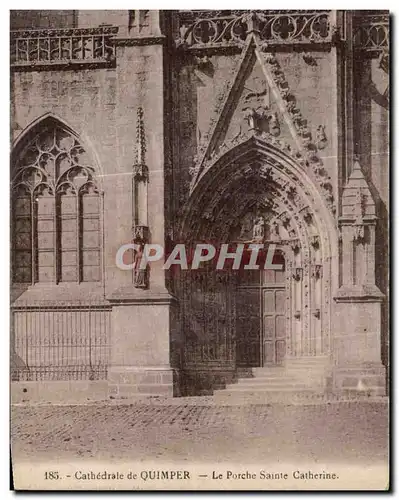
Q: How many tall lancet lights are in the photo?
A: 4